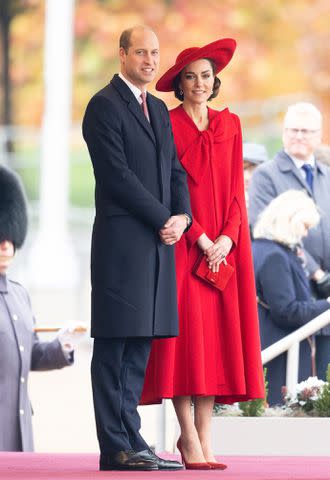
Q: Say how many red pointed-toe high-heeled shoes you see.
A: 2